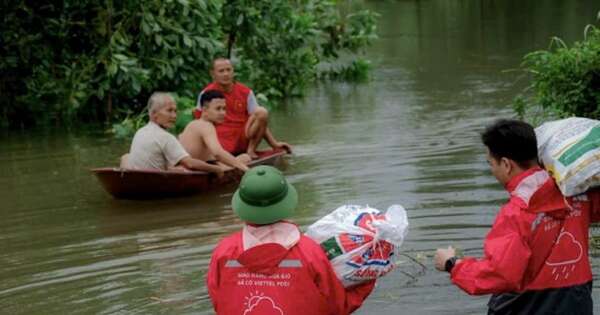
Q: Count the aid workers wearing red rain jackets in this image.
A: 2